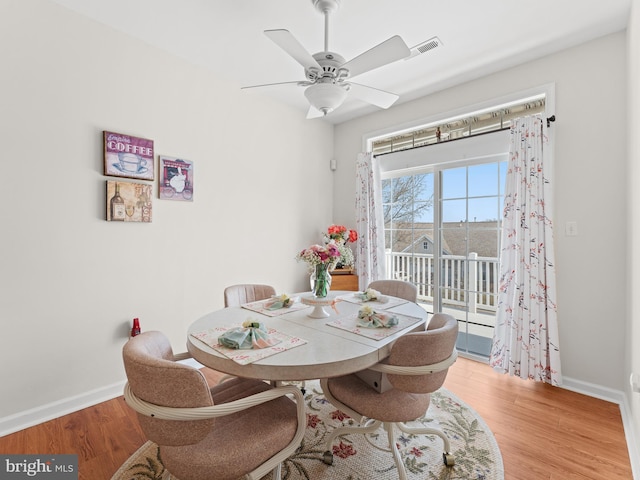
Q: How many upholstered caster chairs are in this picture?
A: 4